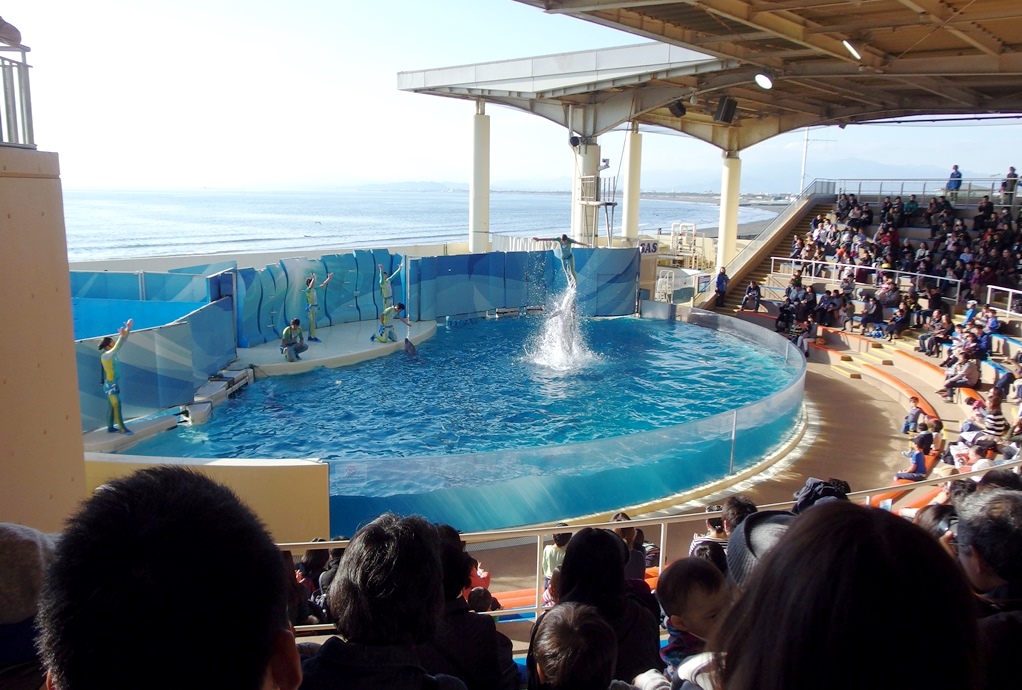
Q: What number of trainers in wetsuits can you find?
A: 6